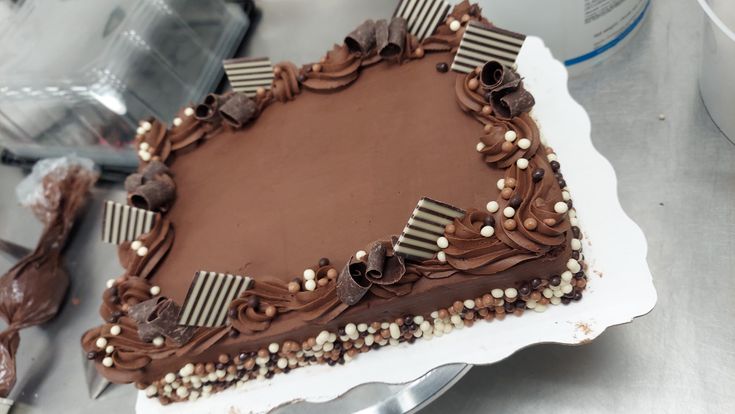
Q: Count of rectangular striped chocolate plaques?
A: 6